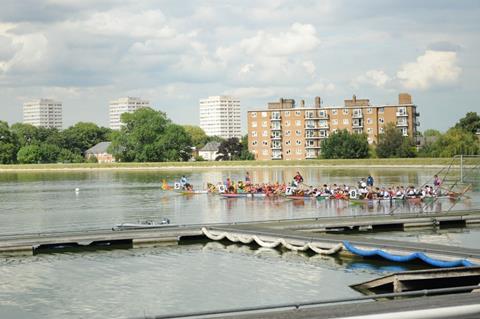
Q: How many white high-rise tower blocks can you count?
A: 3